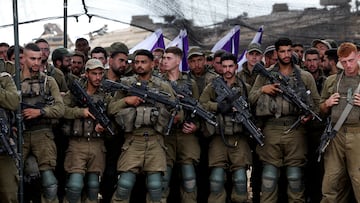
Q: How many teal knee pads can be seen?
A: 11